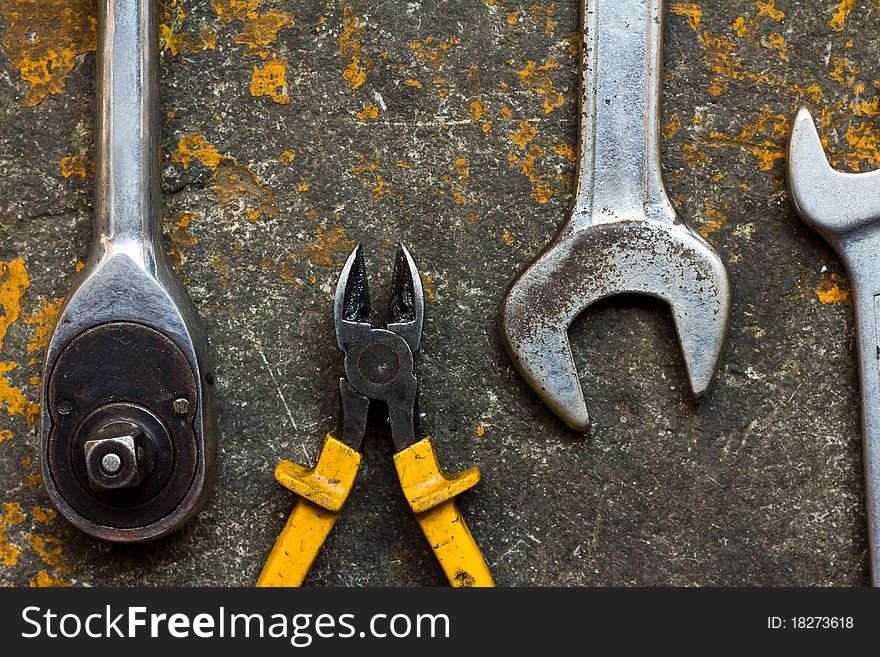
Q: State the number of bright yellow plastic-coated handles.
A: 2